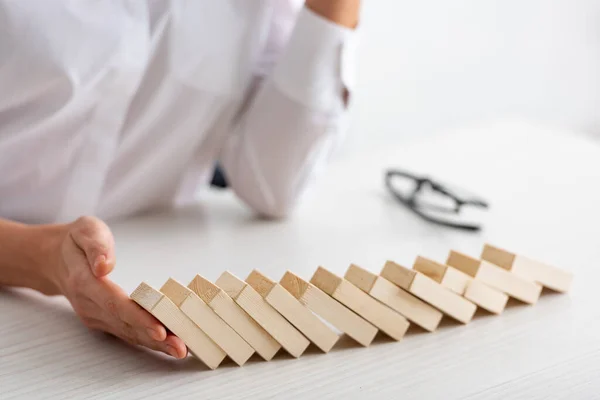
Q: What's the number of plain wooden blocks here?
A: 12